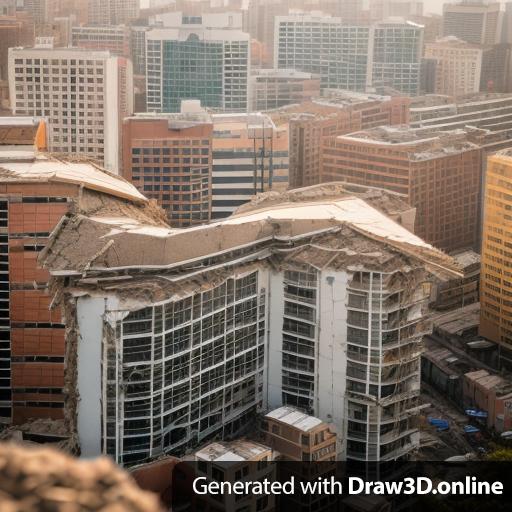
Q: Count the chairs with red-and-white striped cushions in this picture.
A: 0